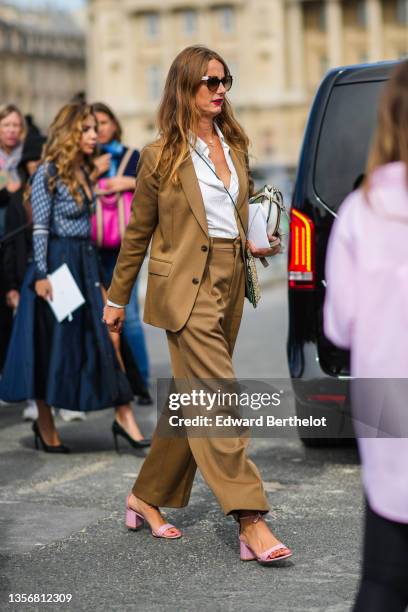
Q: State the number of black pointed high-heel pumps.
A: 2